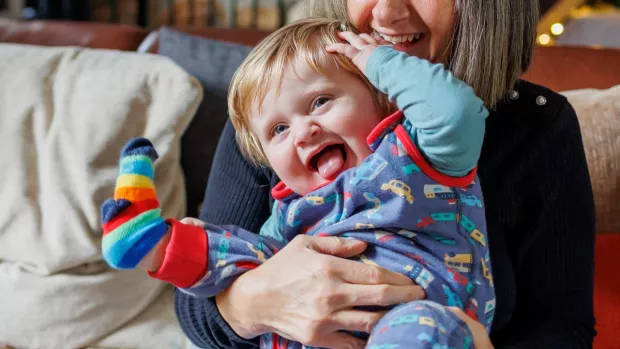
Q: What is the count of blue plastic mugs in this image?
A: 0